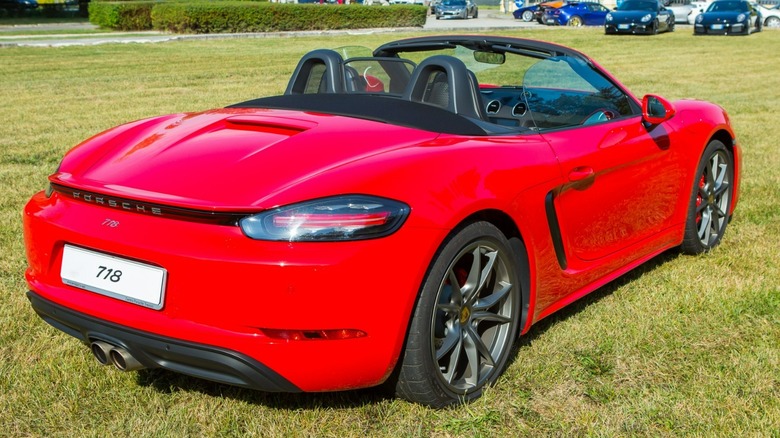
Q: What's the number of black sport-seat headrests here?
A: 2